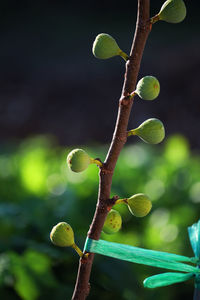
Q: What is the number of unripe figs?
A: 8